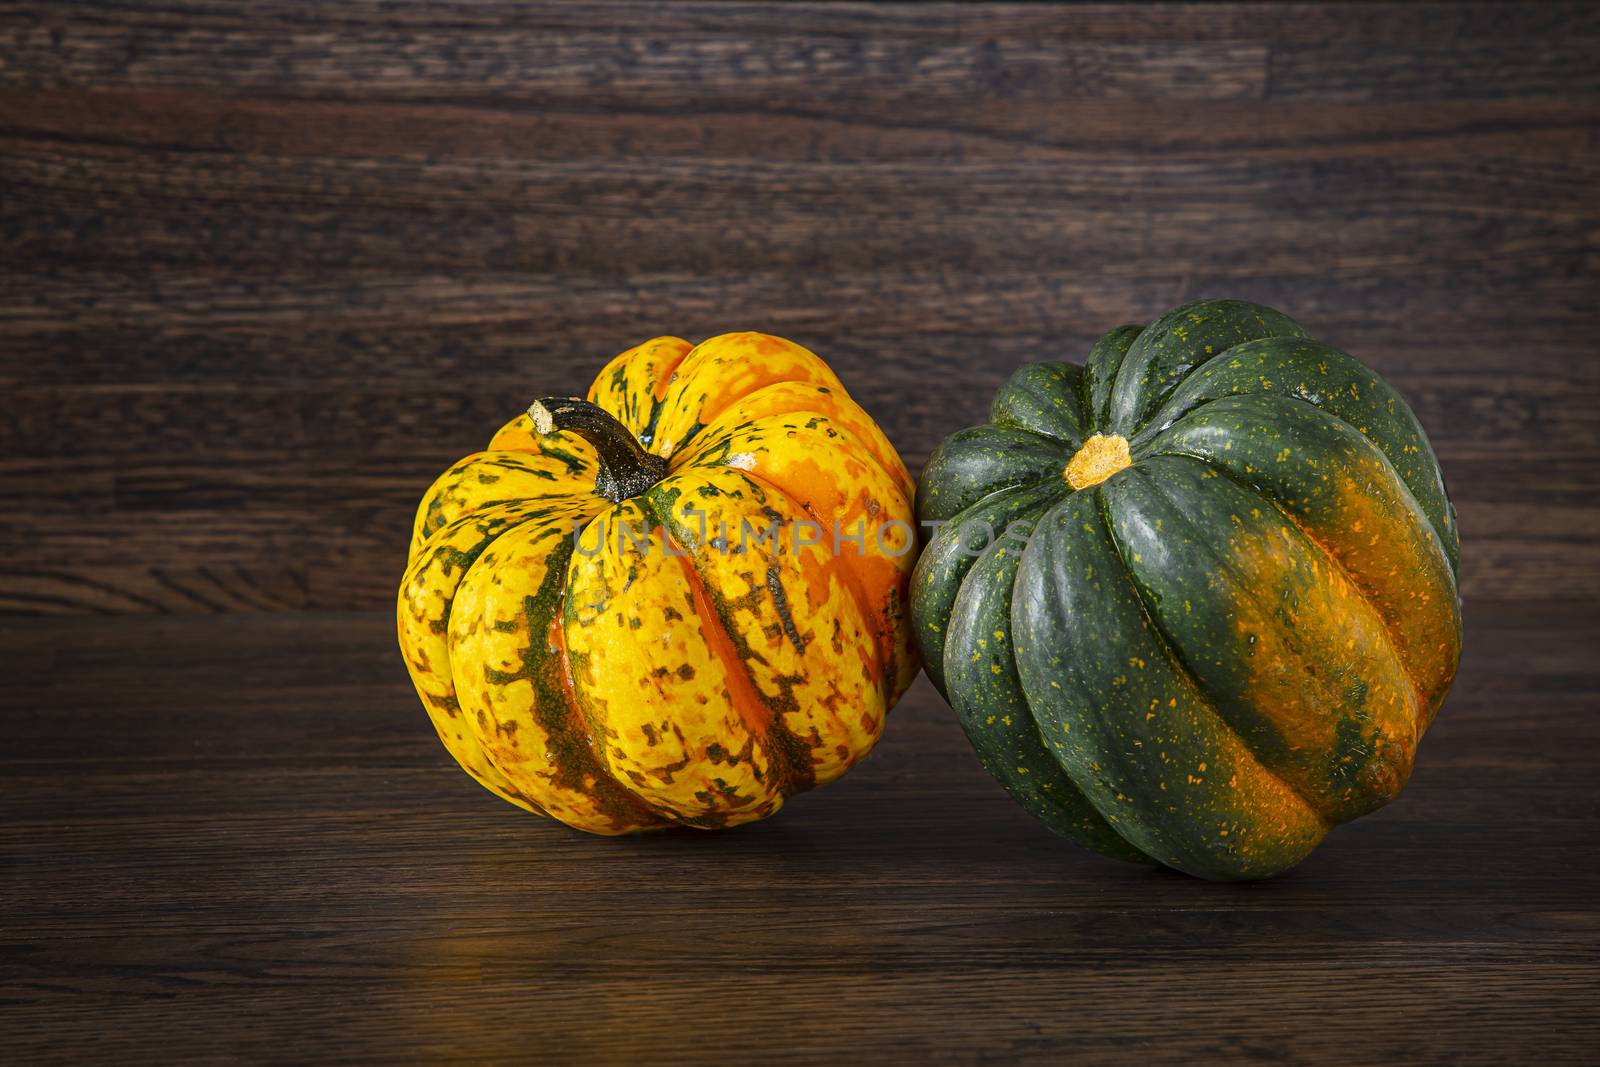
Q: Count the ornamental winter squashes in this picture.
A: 2